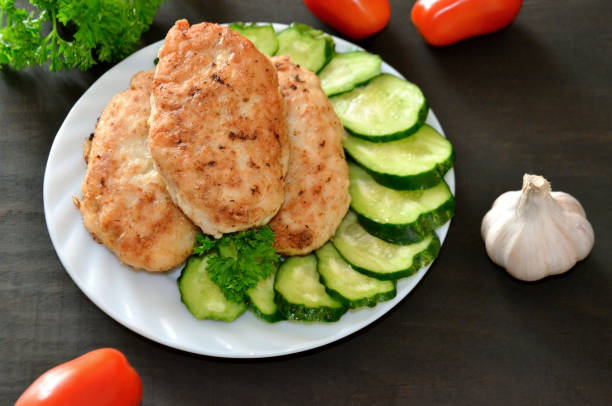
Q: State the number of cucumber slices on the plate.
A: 11